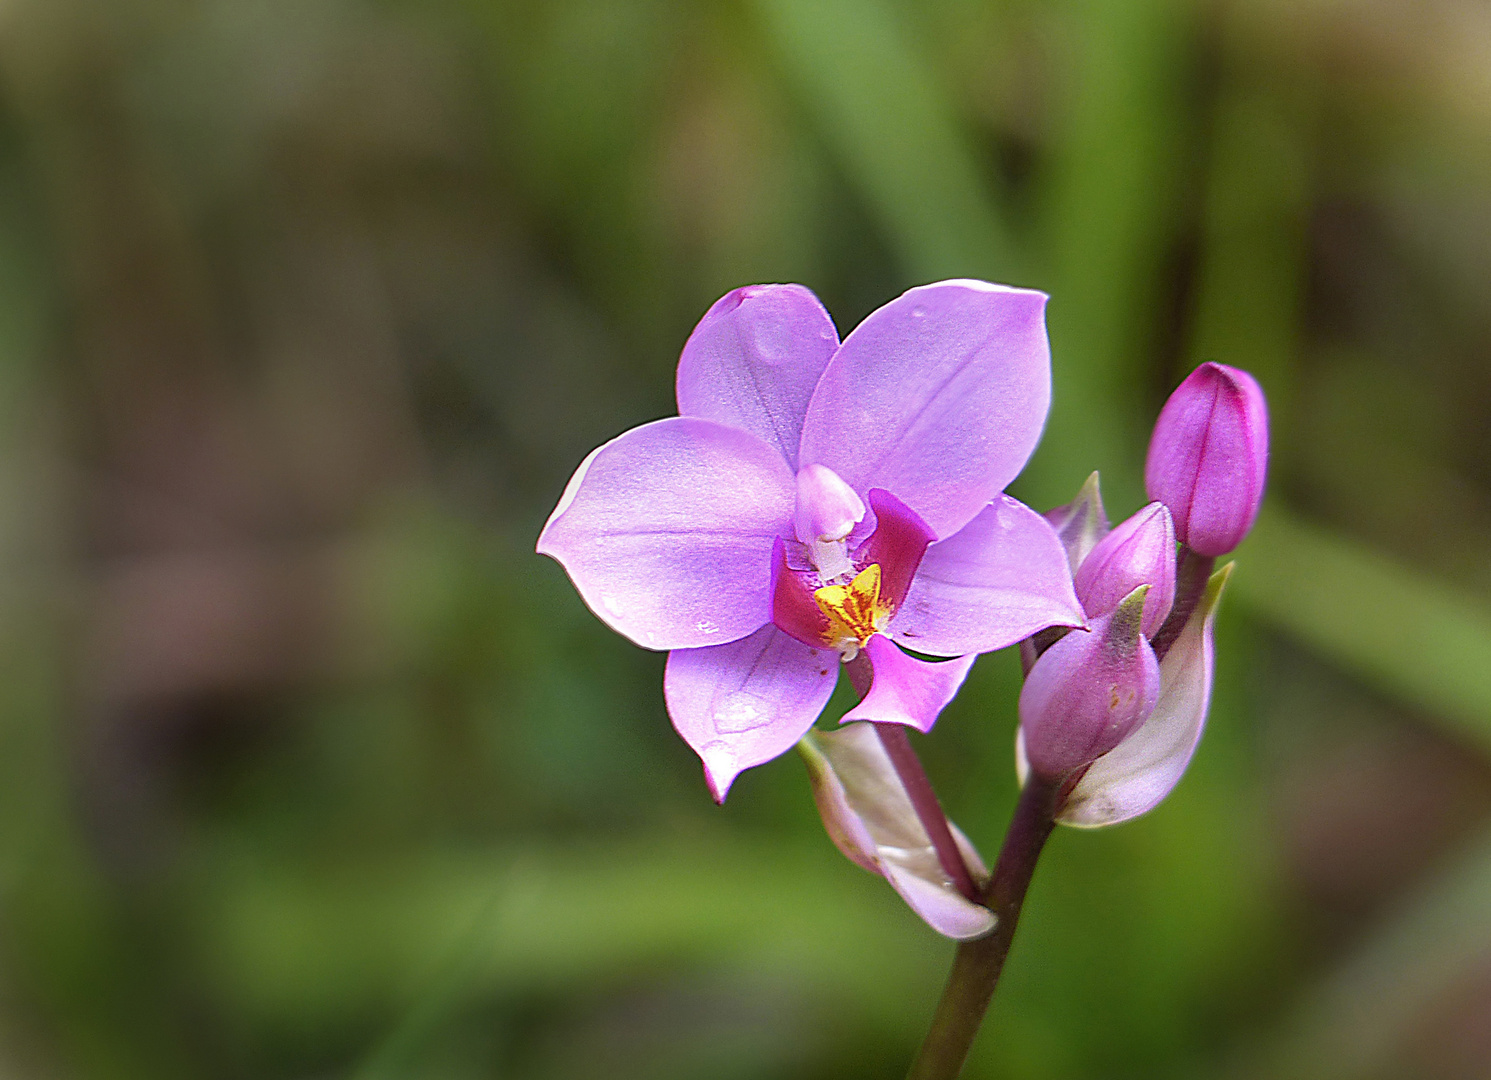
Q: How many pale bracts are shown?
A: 2